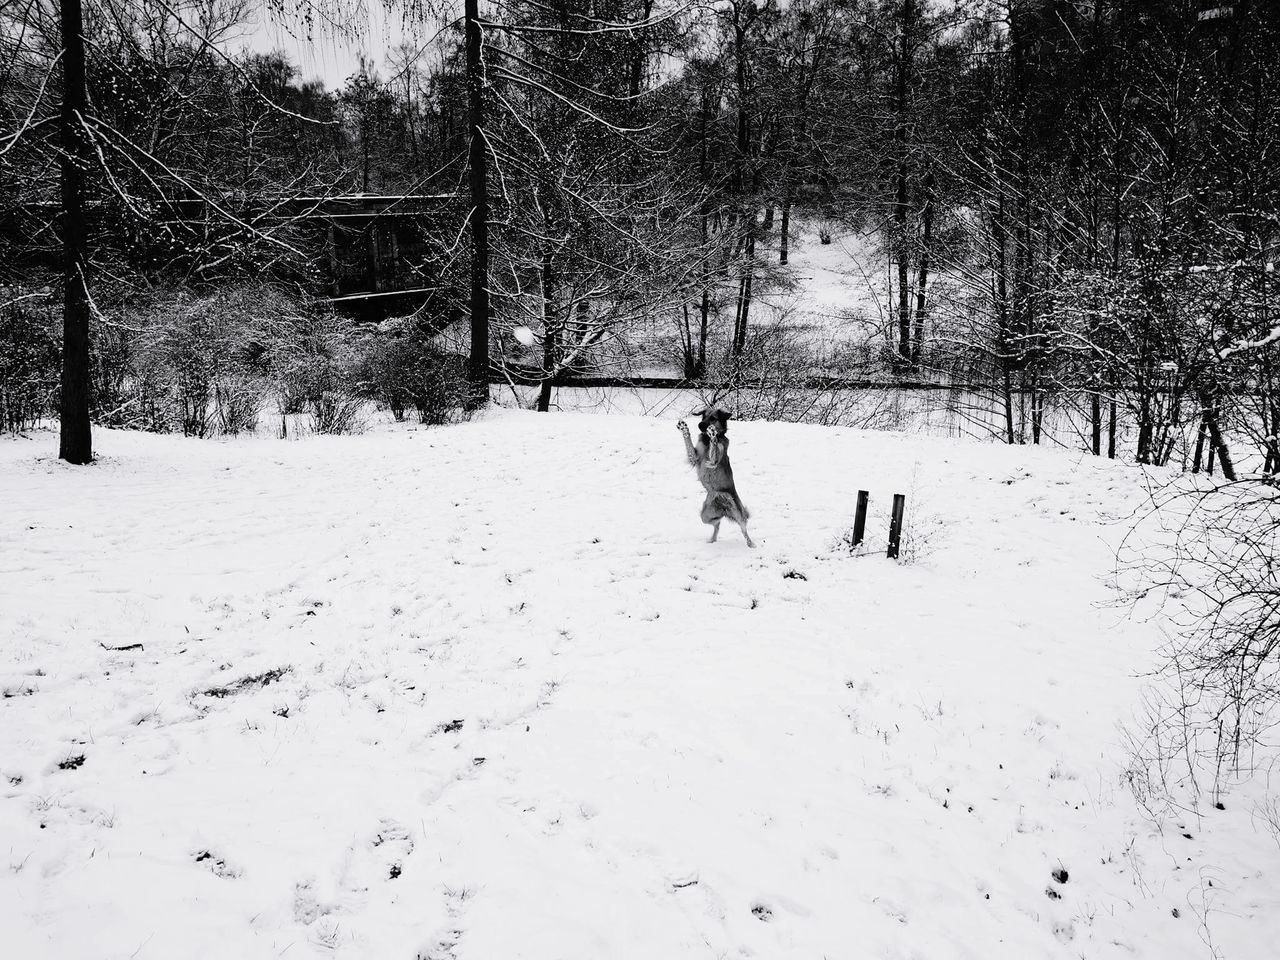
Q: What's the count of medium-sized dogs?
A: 1